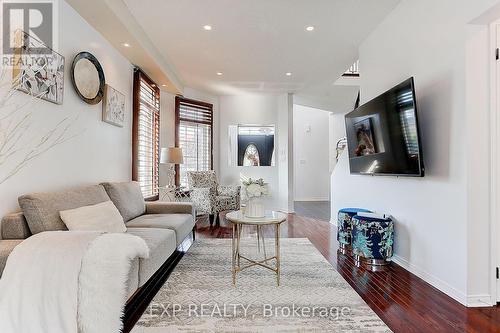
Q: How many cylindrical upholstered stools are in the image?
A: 2